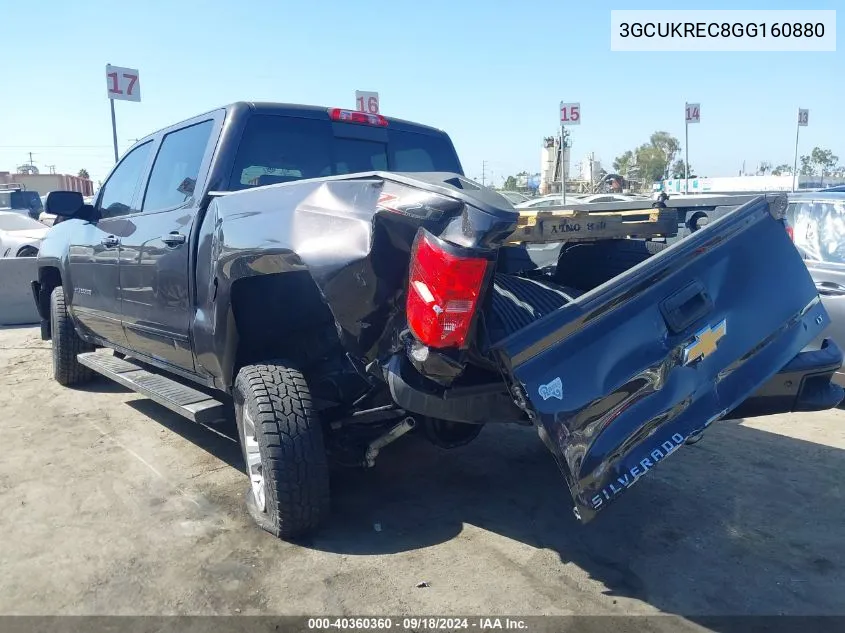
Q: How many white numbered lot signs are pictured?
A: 5